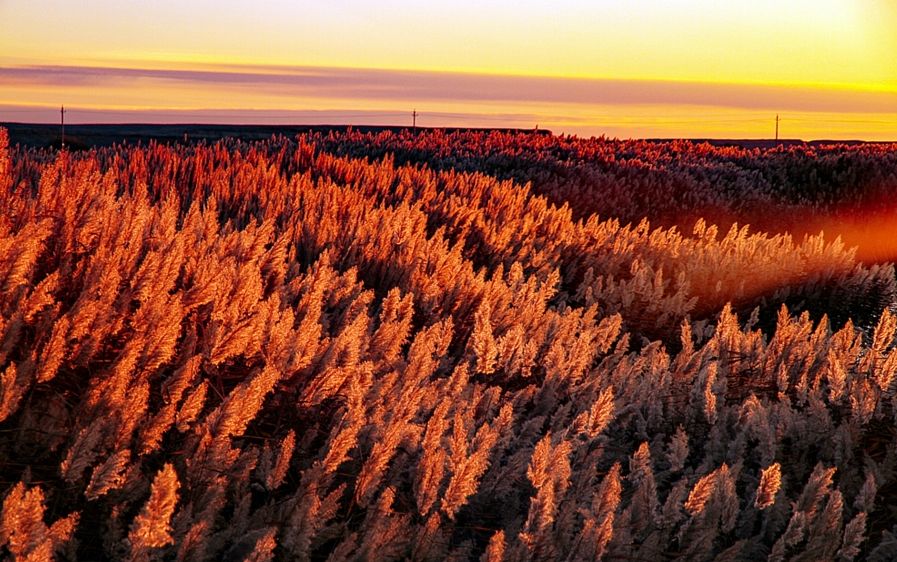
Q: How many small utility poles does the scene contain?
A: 3